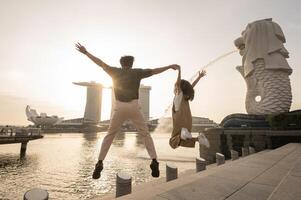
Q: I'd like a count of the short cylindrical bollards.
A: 8